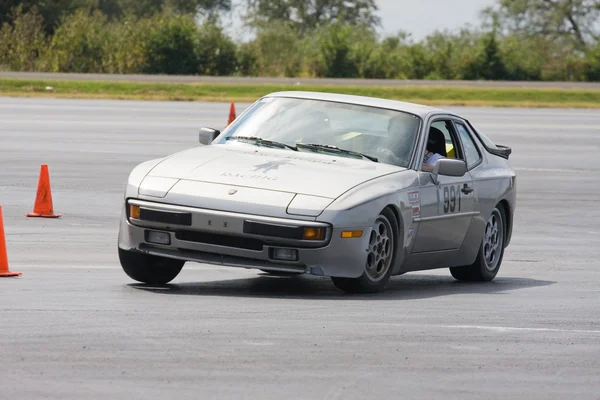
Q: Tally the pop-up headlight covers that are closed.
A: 2